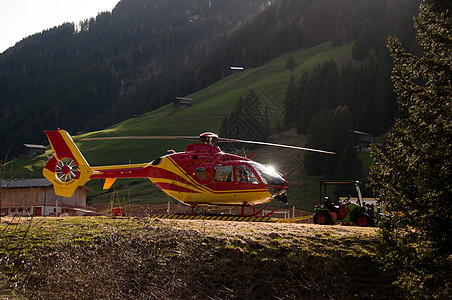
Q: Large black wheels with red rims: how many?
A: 2